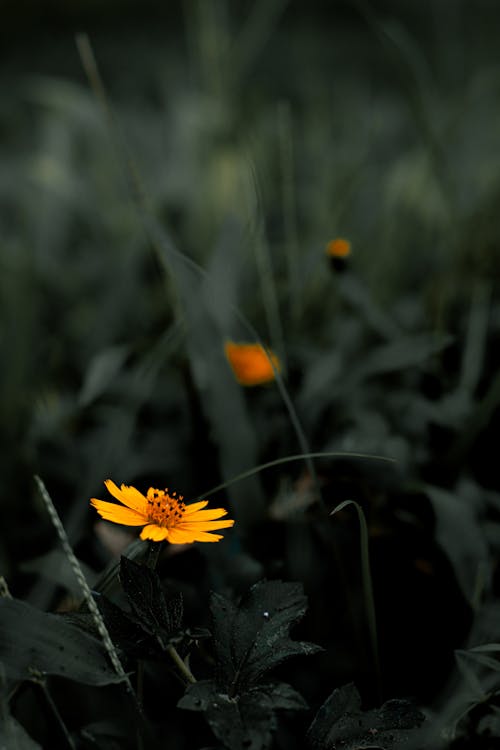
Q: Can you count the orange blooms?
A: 3